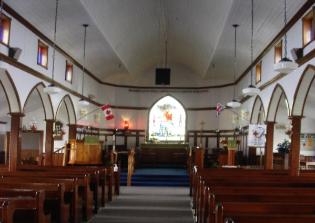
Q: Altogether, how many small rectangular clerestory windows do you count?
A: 6